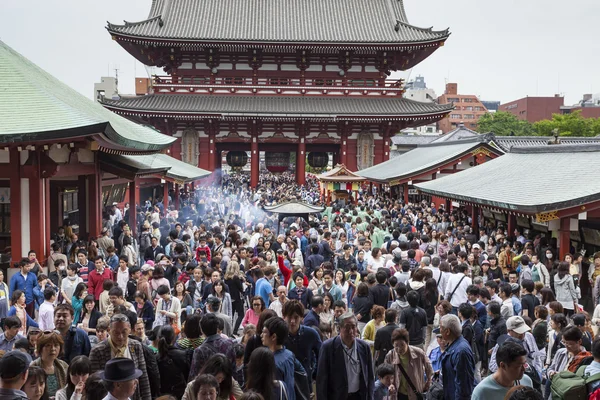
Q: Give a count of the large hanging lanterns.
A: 3